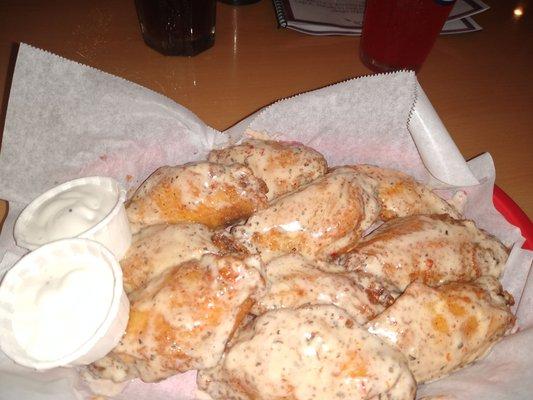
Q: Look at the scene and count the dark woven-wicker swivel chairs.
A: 0